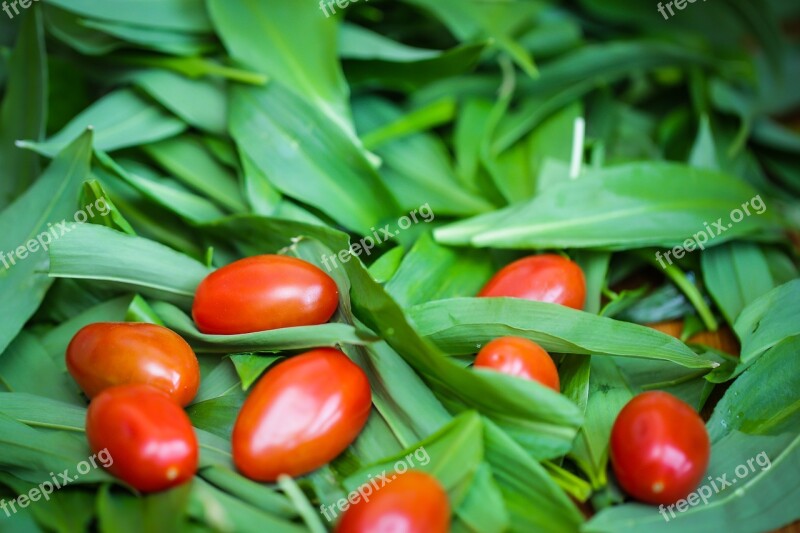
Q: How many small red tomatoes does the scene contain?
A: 8